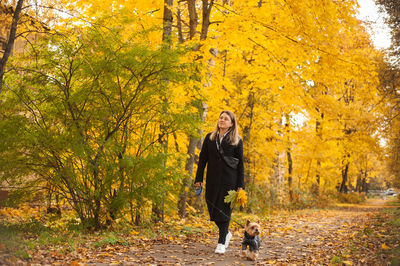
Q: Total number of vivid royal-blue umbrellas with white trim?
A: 0